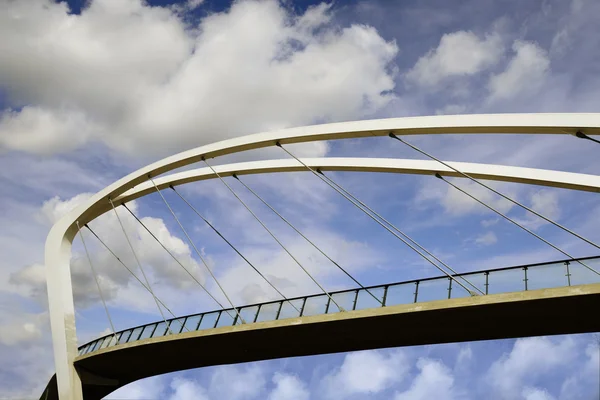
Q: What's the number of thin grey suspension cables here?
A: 13